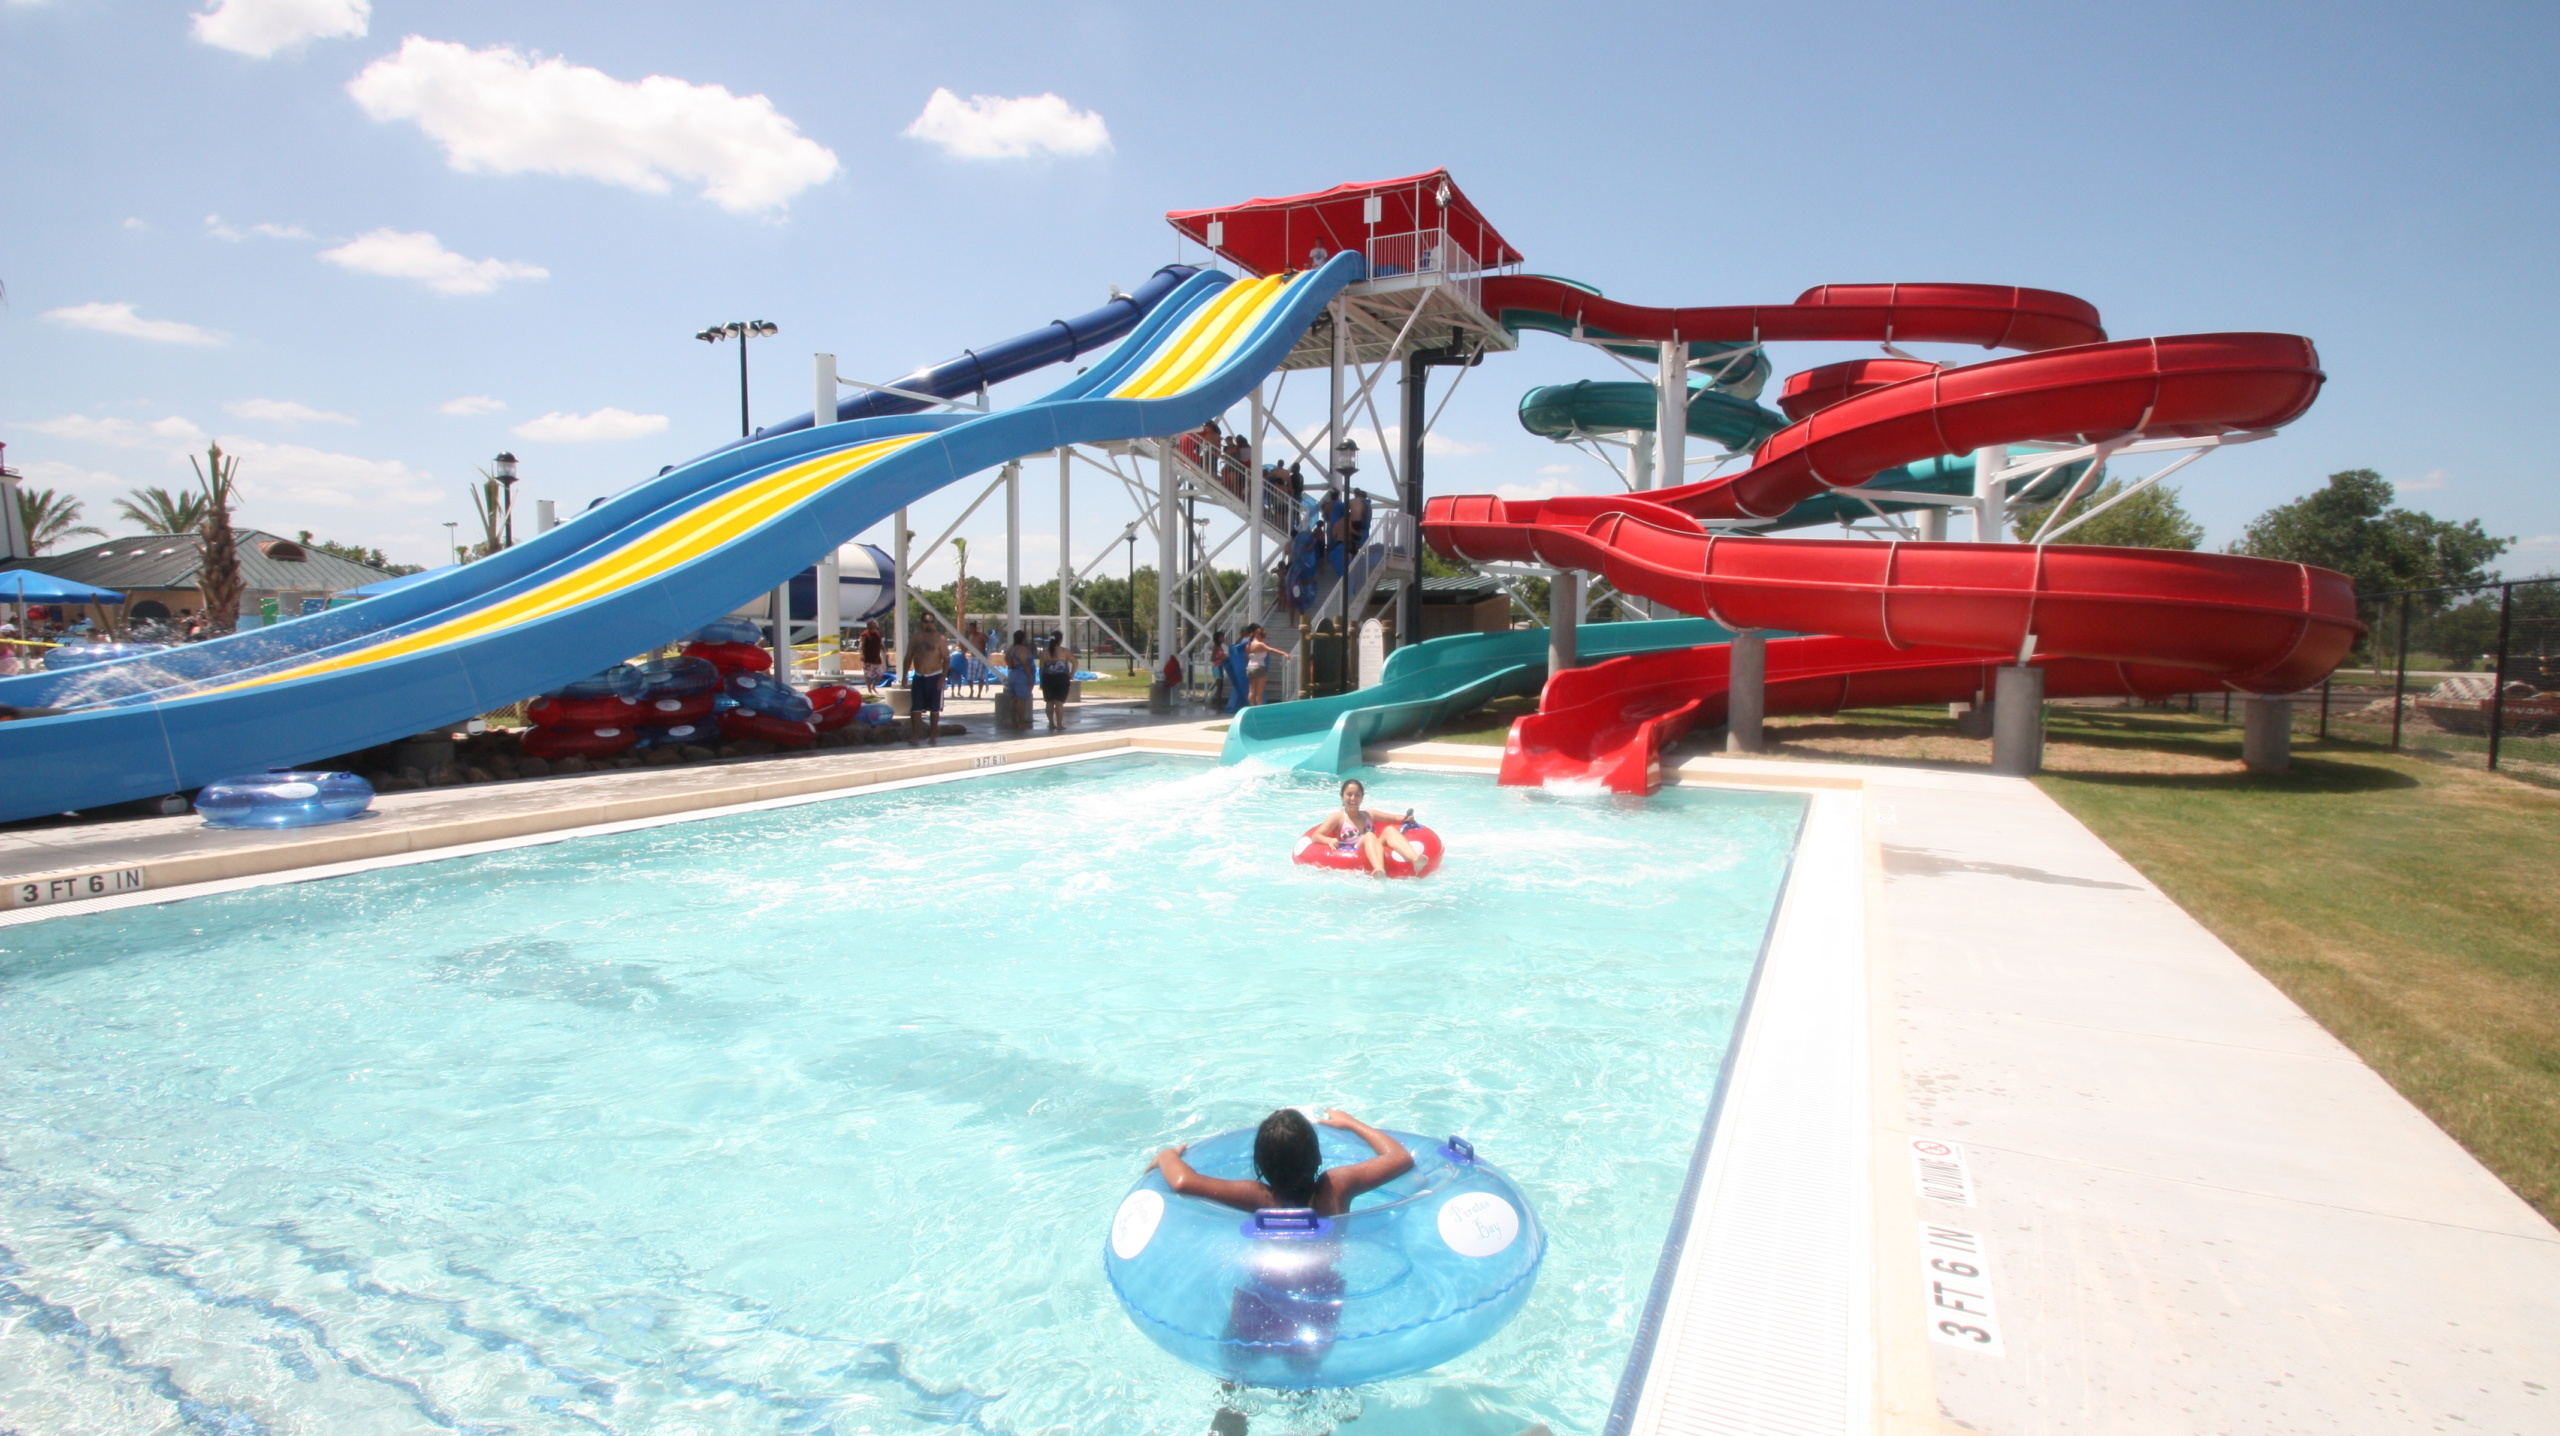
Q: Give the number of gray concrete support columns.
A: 4